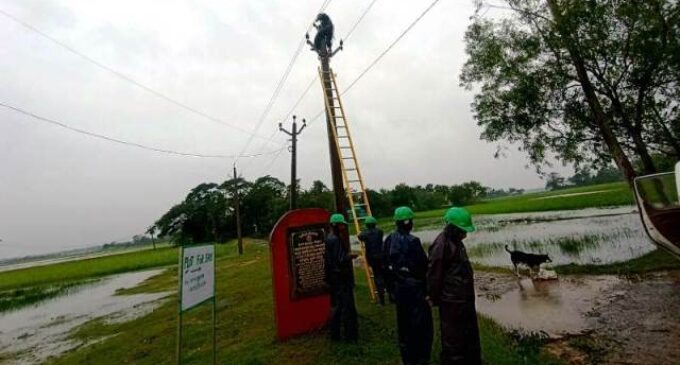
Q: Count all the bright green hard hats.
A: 4